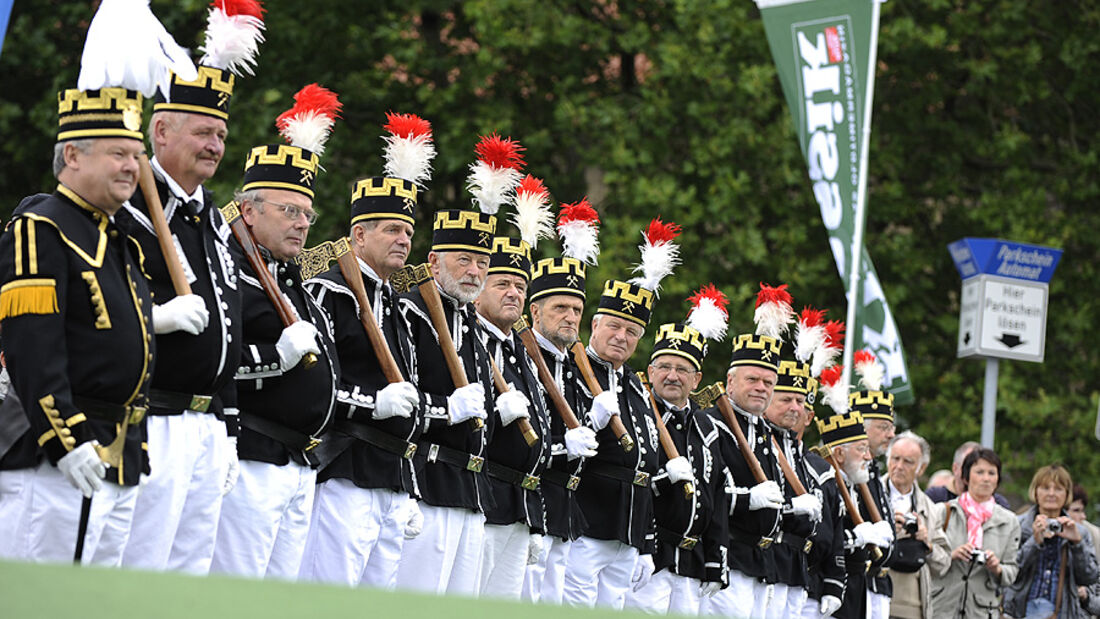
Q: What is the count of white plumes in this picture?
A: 1